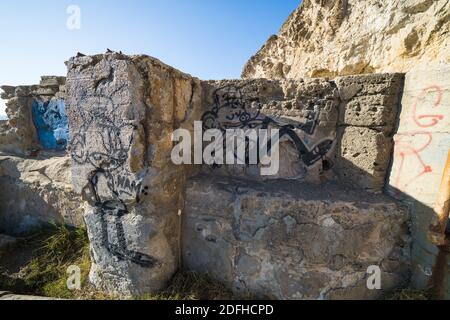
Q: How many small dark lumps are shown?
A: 3